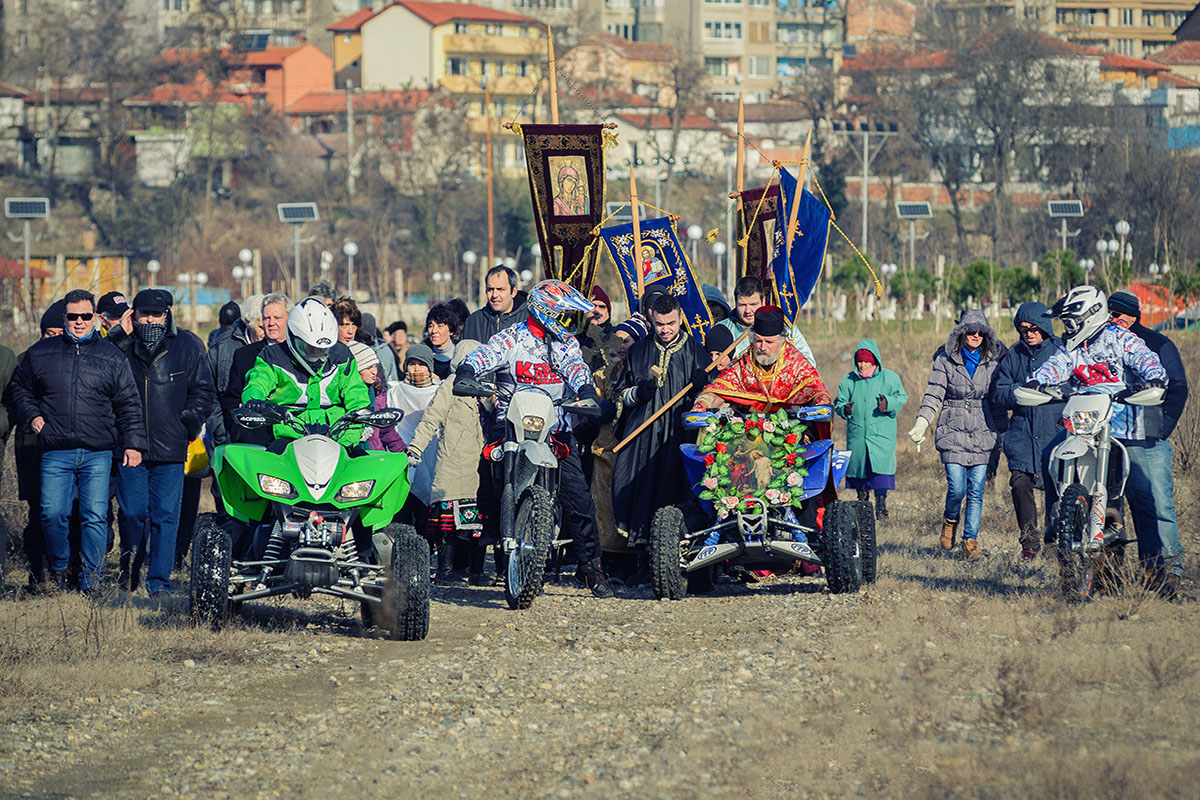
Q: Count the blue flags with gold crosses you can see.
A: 2